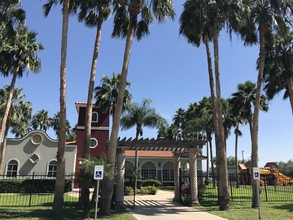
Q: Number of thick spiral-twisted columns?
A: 3